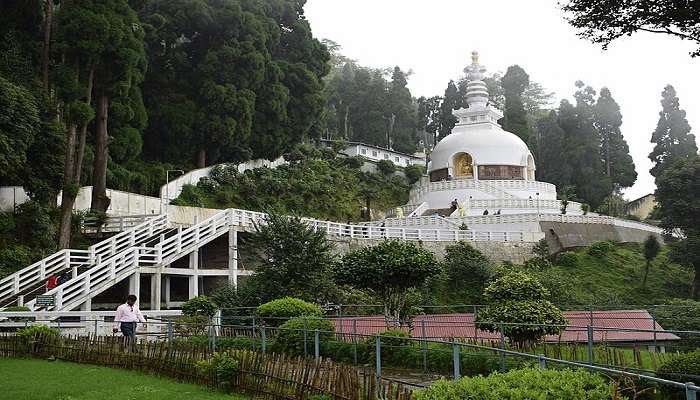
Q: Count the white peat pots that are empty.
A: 0